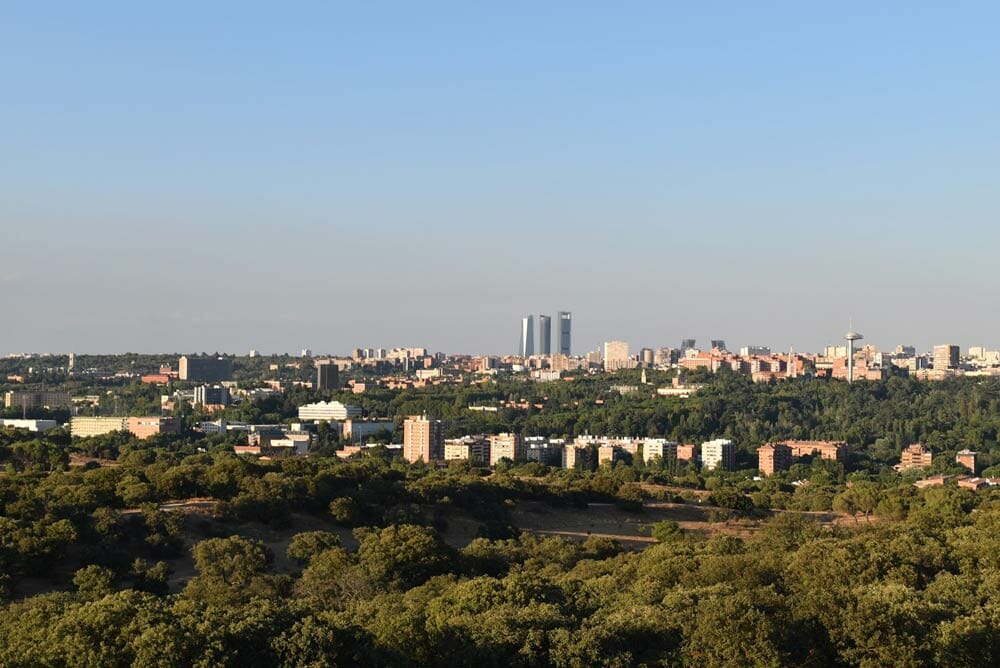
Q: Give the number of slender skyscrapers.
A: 3